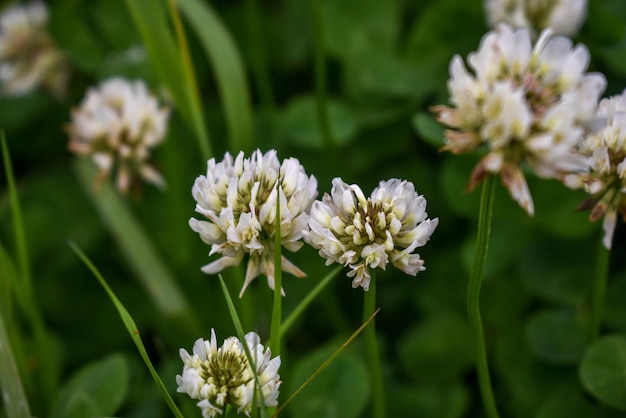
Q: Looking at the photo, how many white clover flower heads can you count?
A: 8